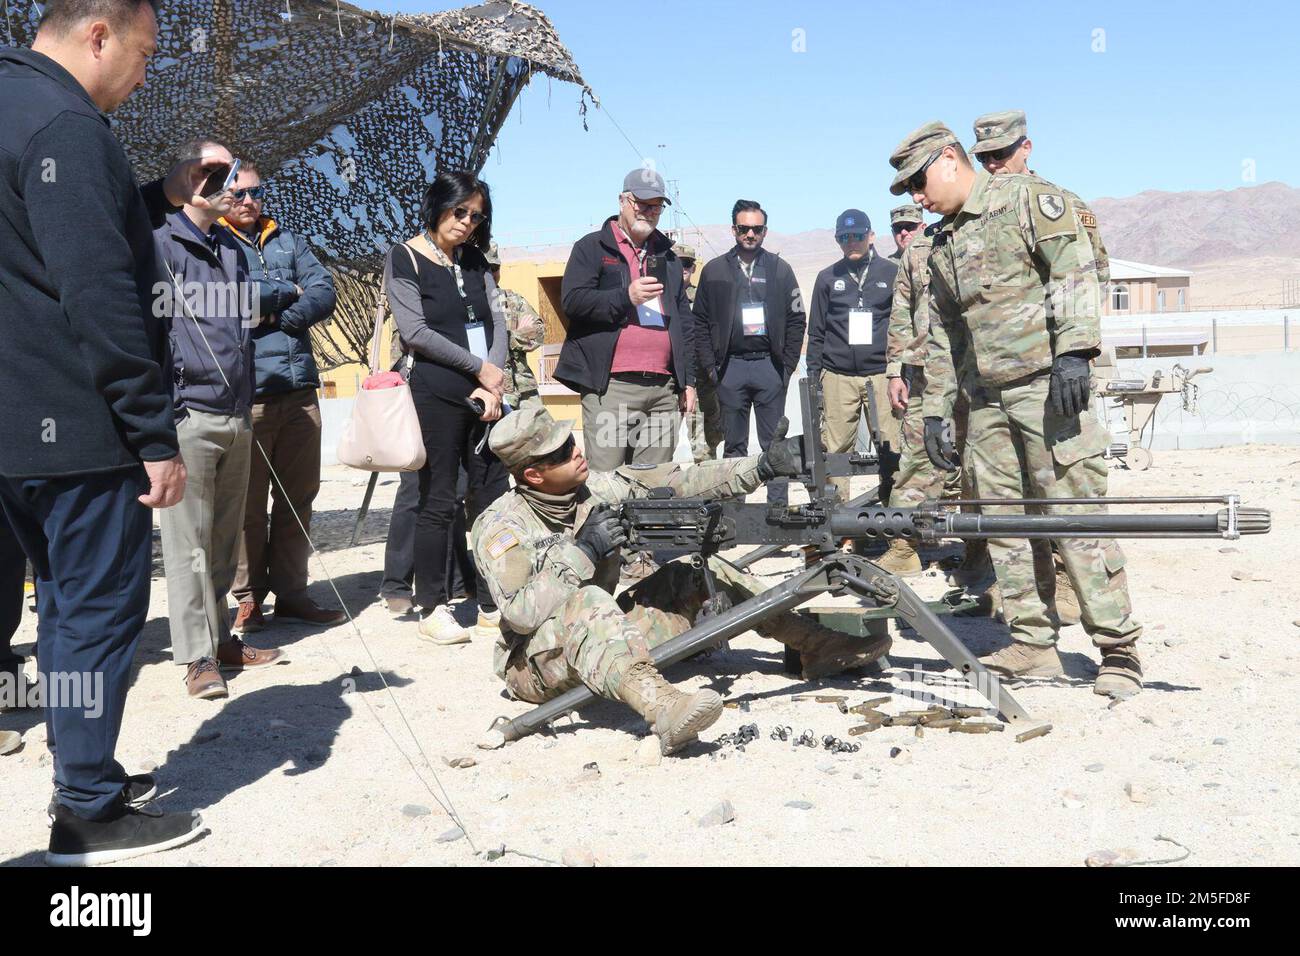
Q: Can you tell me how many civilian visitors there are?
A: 7